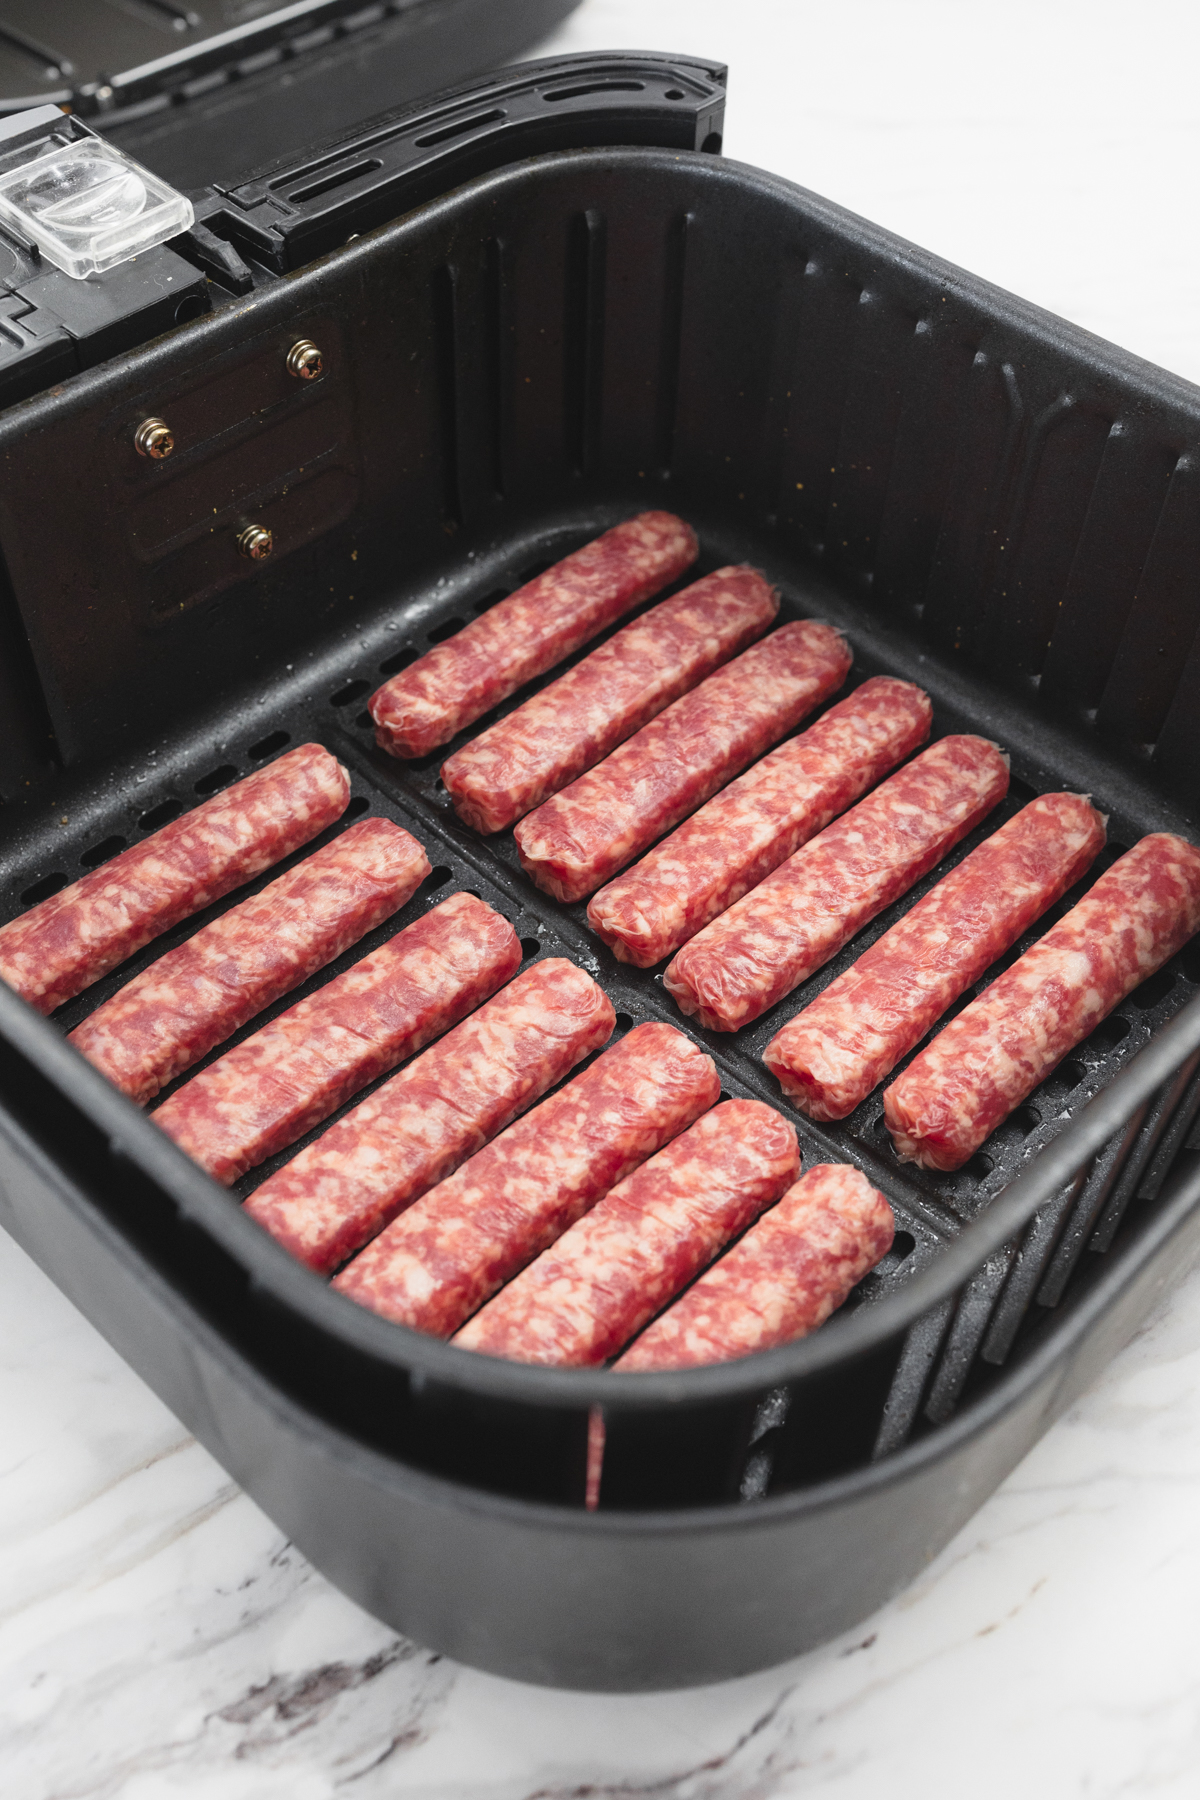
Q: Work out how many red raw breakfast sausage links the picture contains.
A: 14